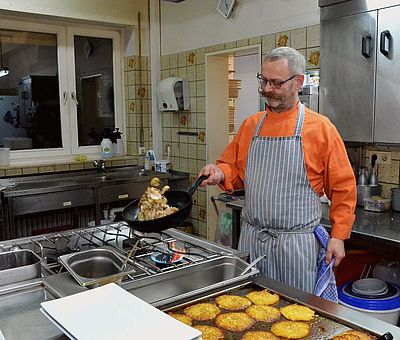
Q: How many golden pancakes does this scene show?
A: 11